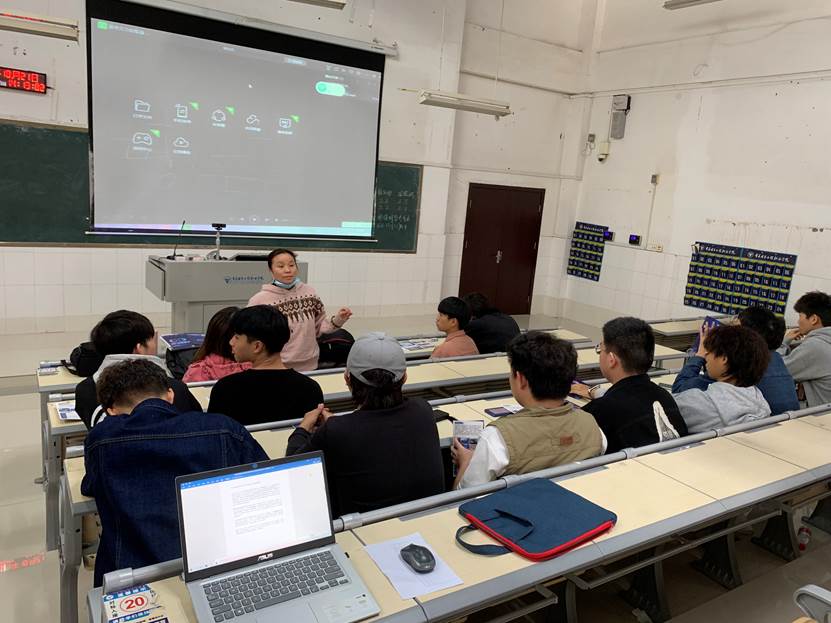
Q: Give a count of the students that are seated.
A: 12